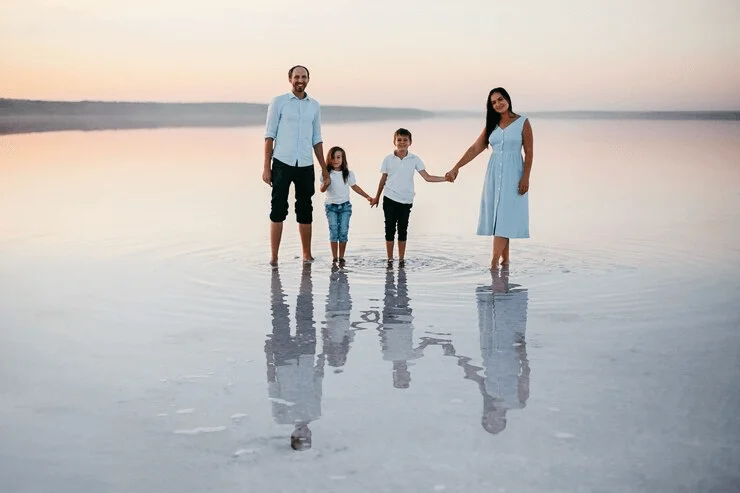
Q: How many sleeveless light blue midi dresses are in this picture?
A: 1